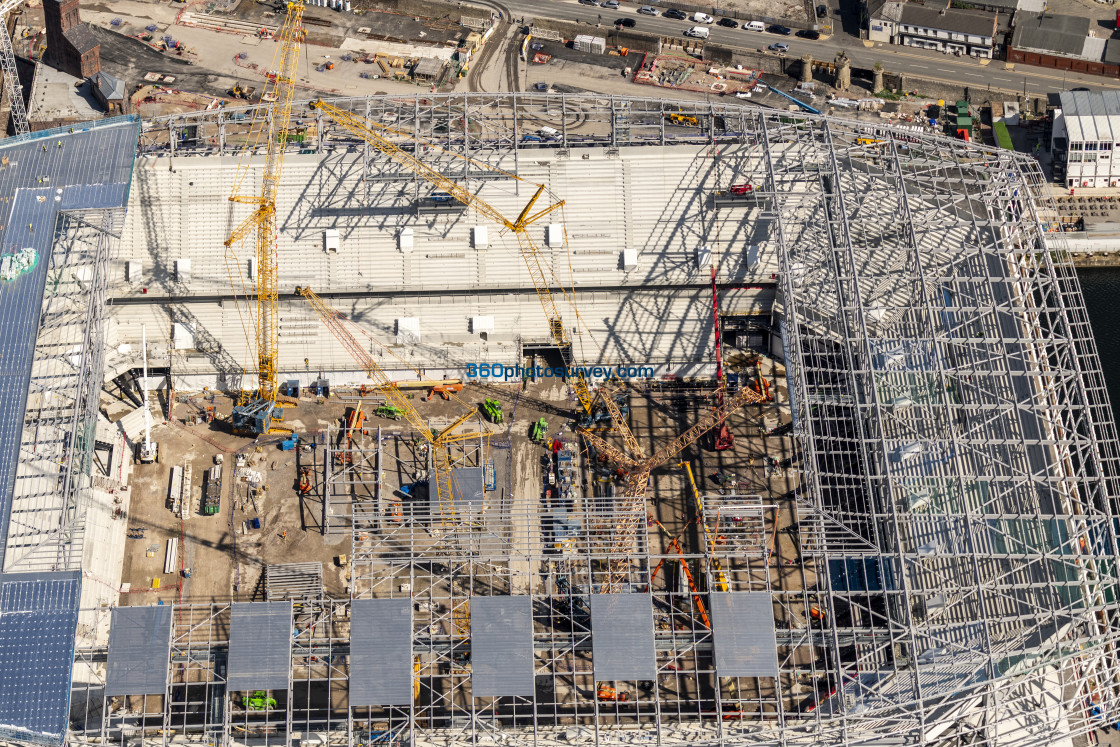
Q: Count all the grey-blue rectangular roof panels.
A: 6